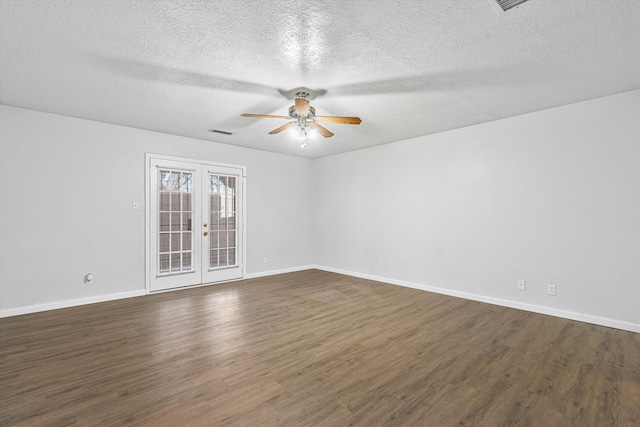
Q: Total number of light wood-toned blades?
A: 5